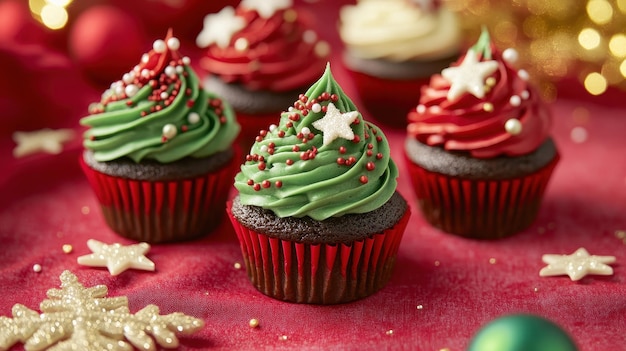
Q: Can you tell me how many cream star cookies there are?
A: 7